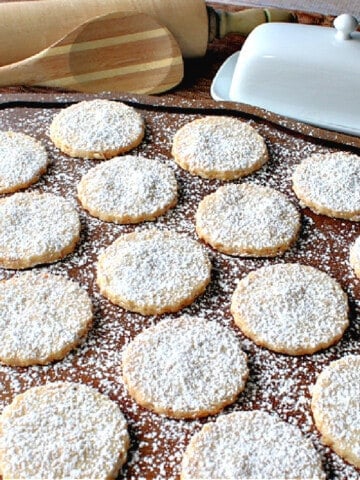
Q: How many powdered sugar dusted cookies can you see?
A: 15